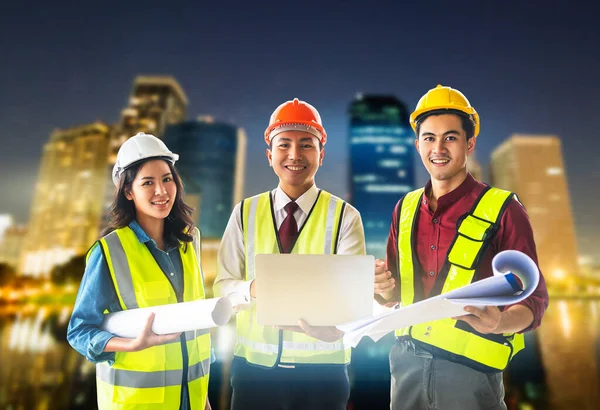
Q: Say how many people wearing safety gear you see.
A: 3